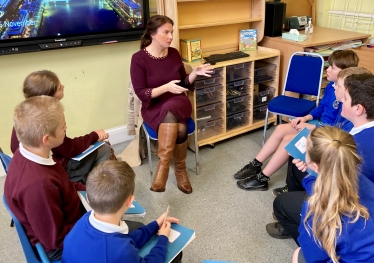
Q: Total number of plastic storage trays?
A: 12